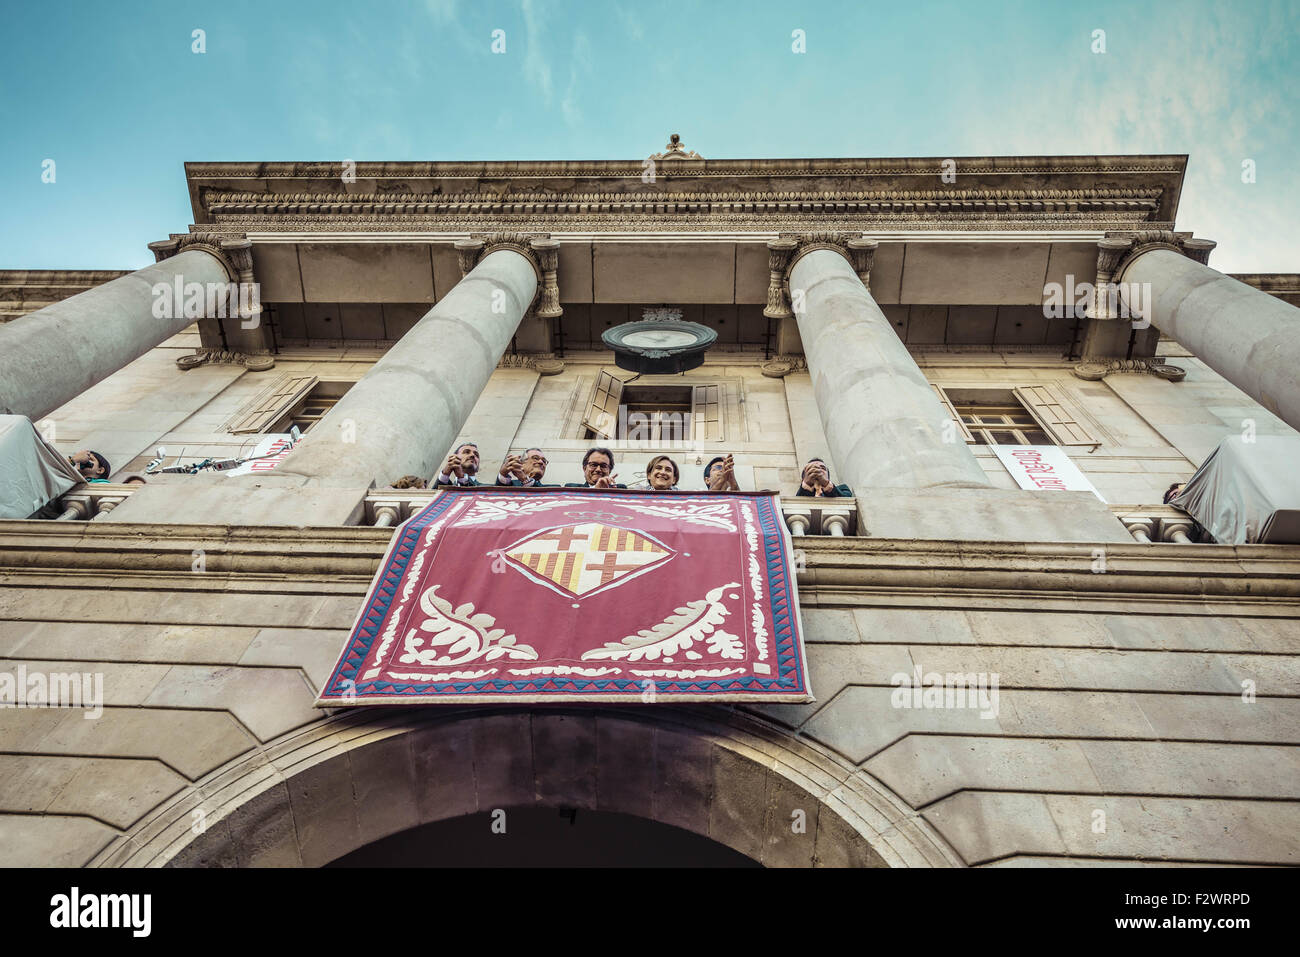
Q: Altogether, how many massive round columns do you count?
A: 4